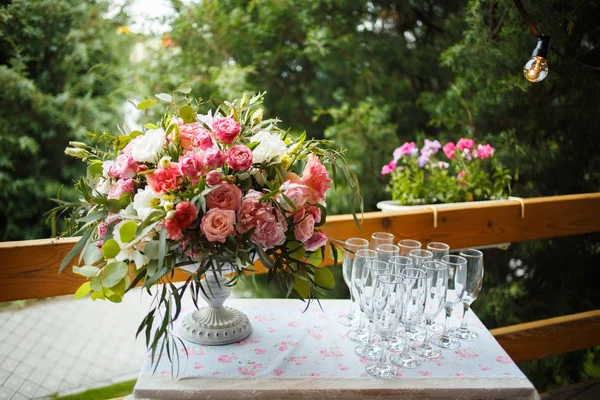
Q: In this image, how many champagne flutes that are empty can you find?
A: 14